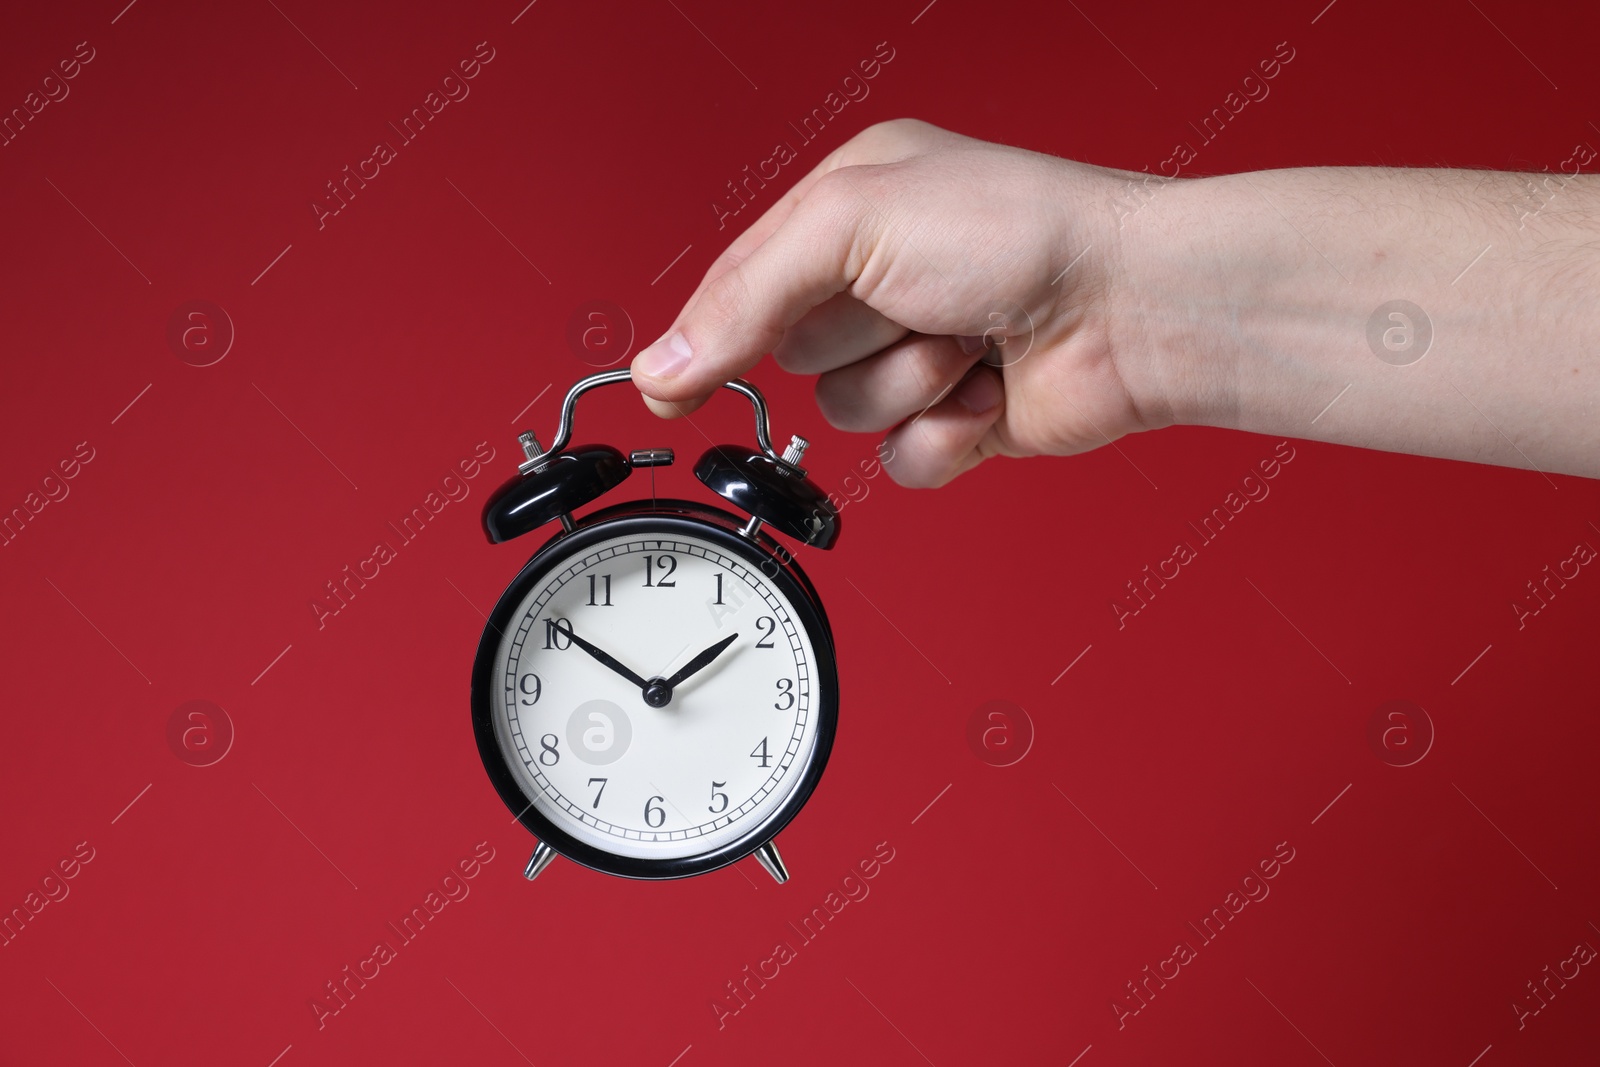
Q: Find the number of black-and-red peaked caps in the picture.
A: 0